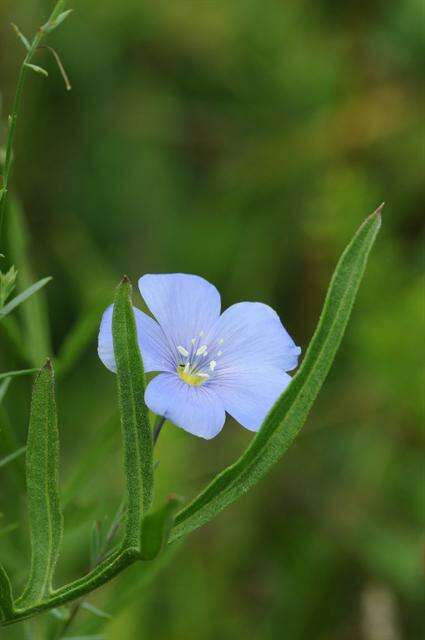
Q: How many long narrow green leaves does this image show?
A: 3